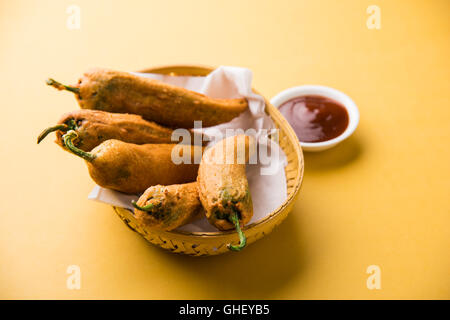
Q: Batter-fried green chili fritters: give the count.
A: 5